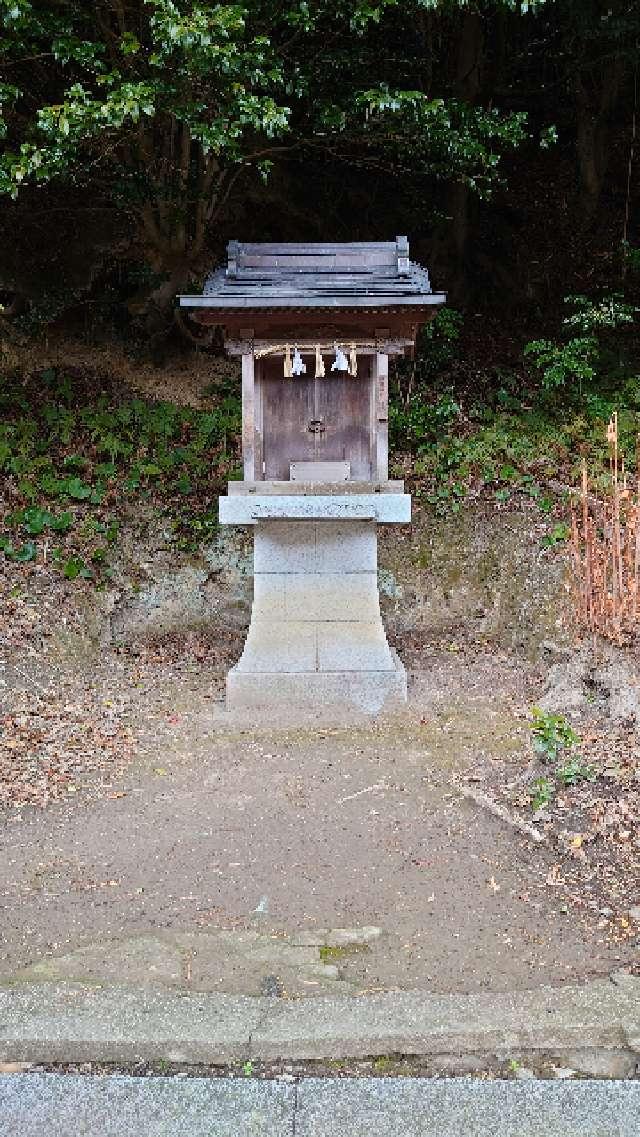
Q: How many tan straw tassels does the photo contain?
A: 3